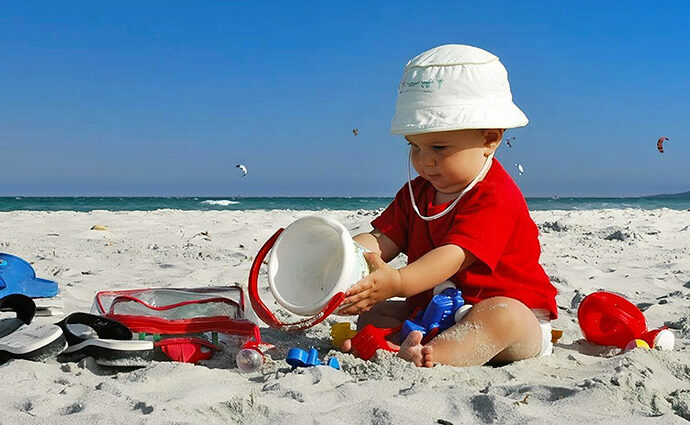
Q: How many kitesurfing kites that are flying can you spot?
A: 5